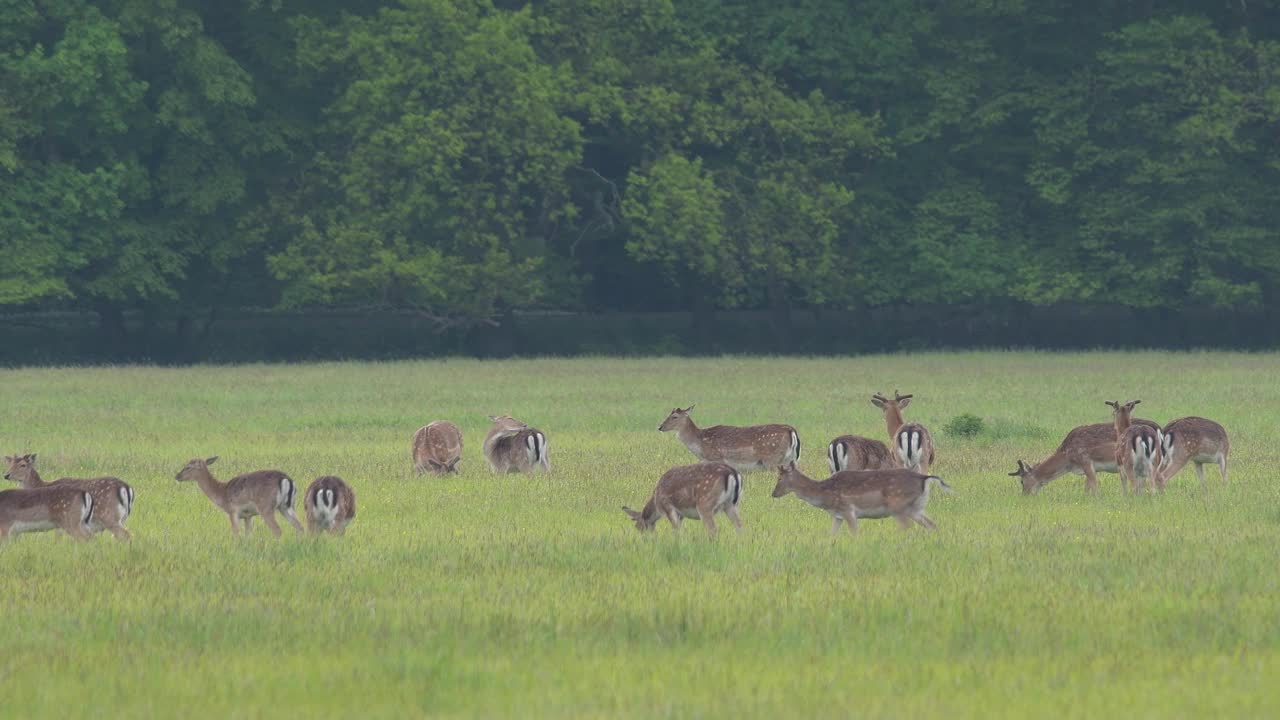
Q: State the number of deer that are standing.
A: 14